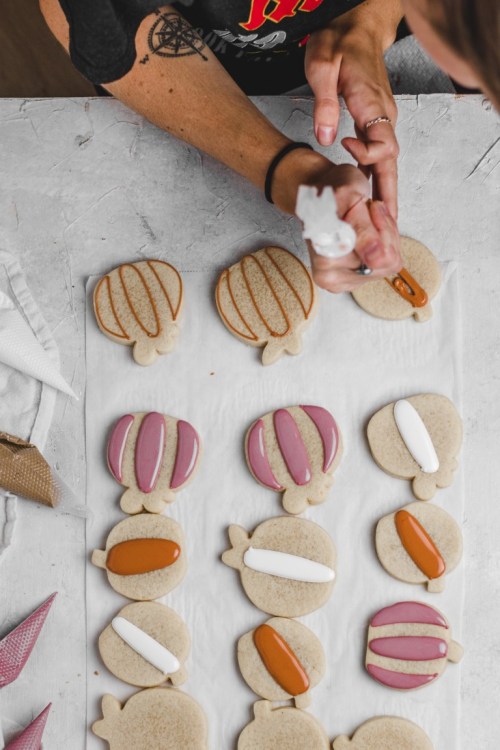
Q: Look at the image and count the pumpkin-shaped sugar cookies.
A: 15